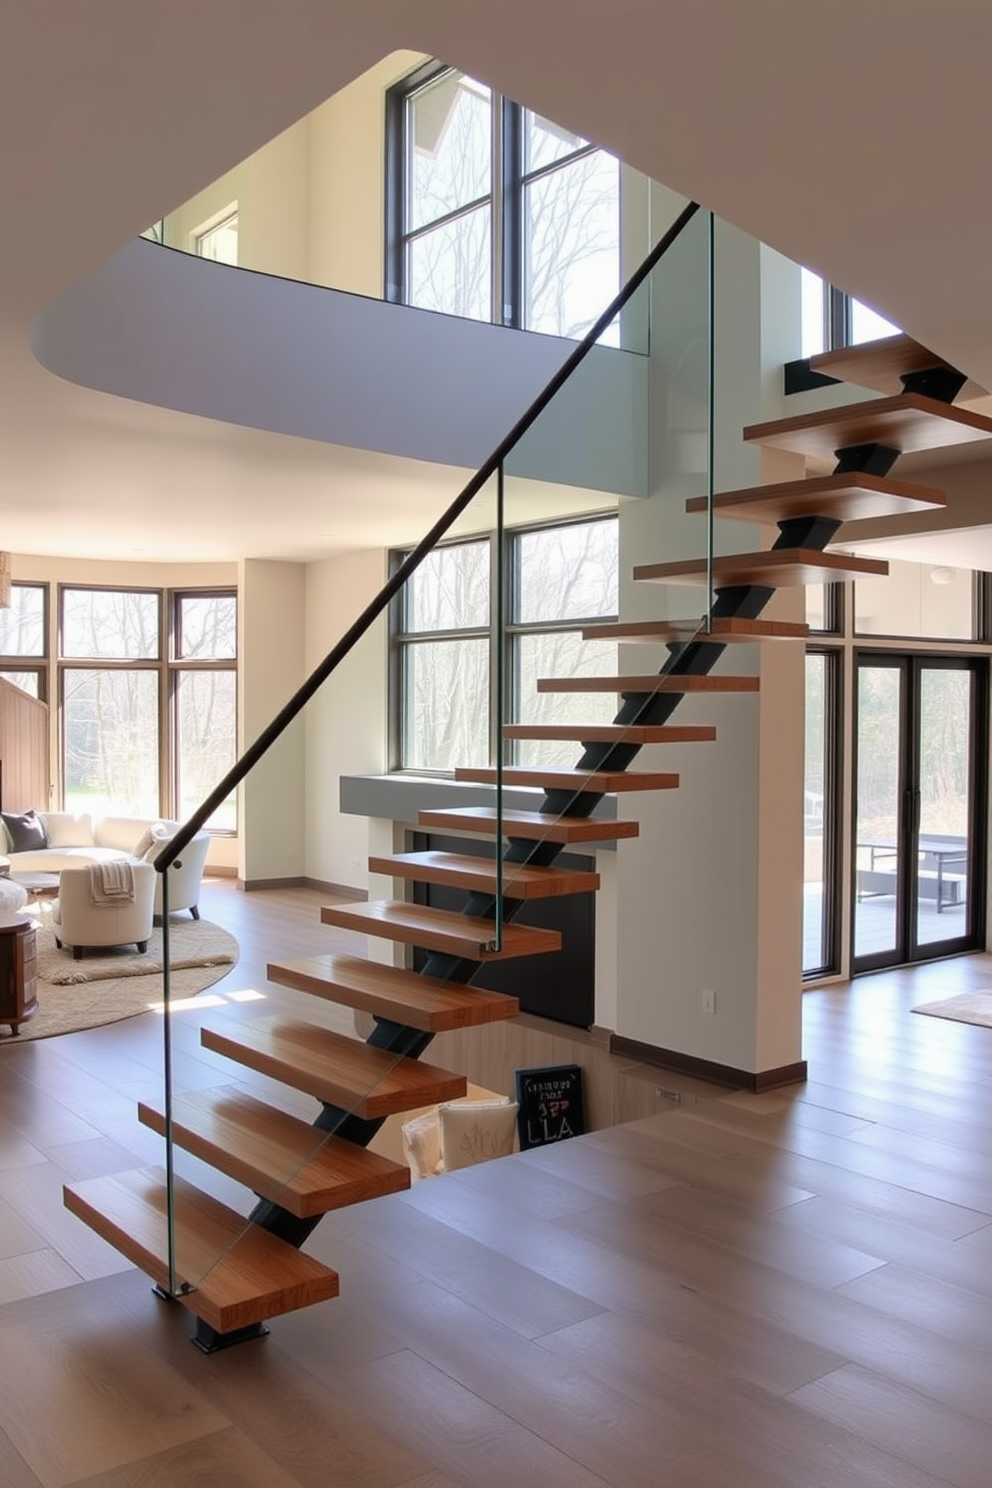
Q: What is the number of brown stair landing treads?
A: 15